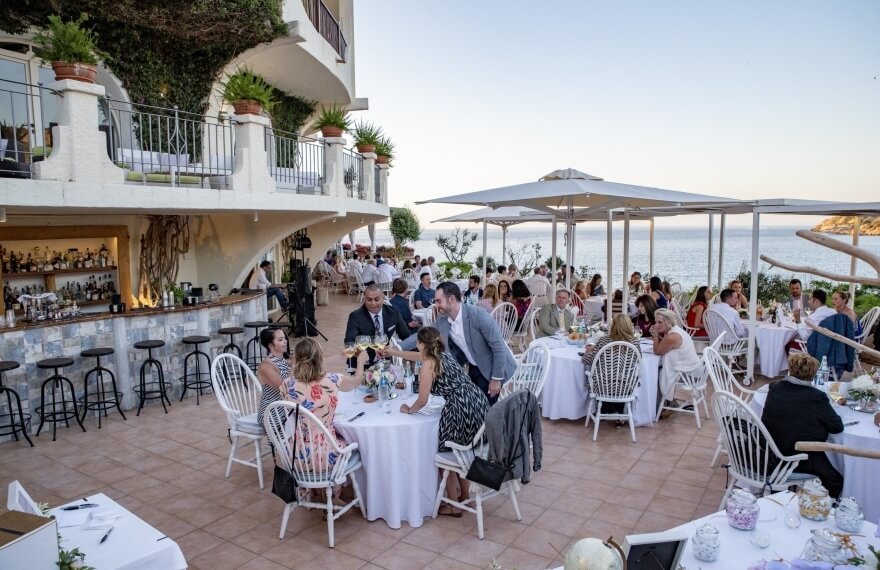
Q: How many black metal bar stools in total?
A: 8